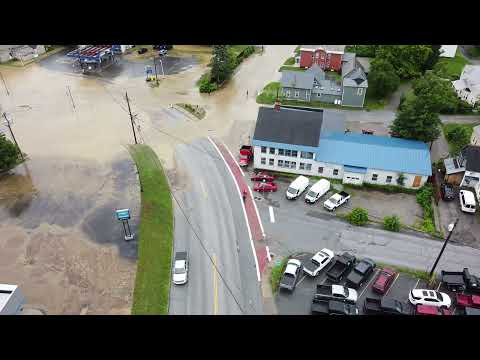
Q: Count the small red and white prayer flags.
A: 0